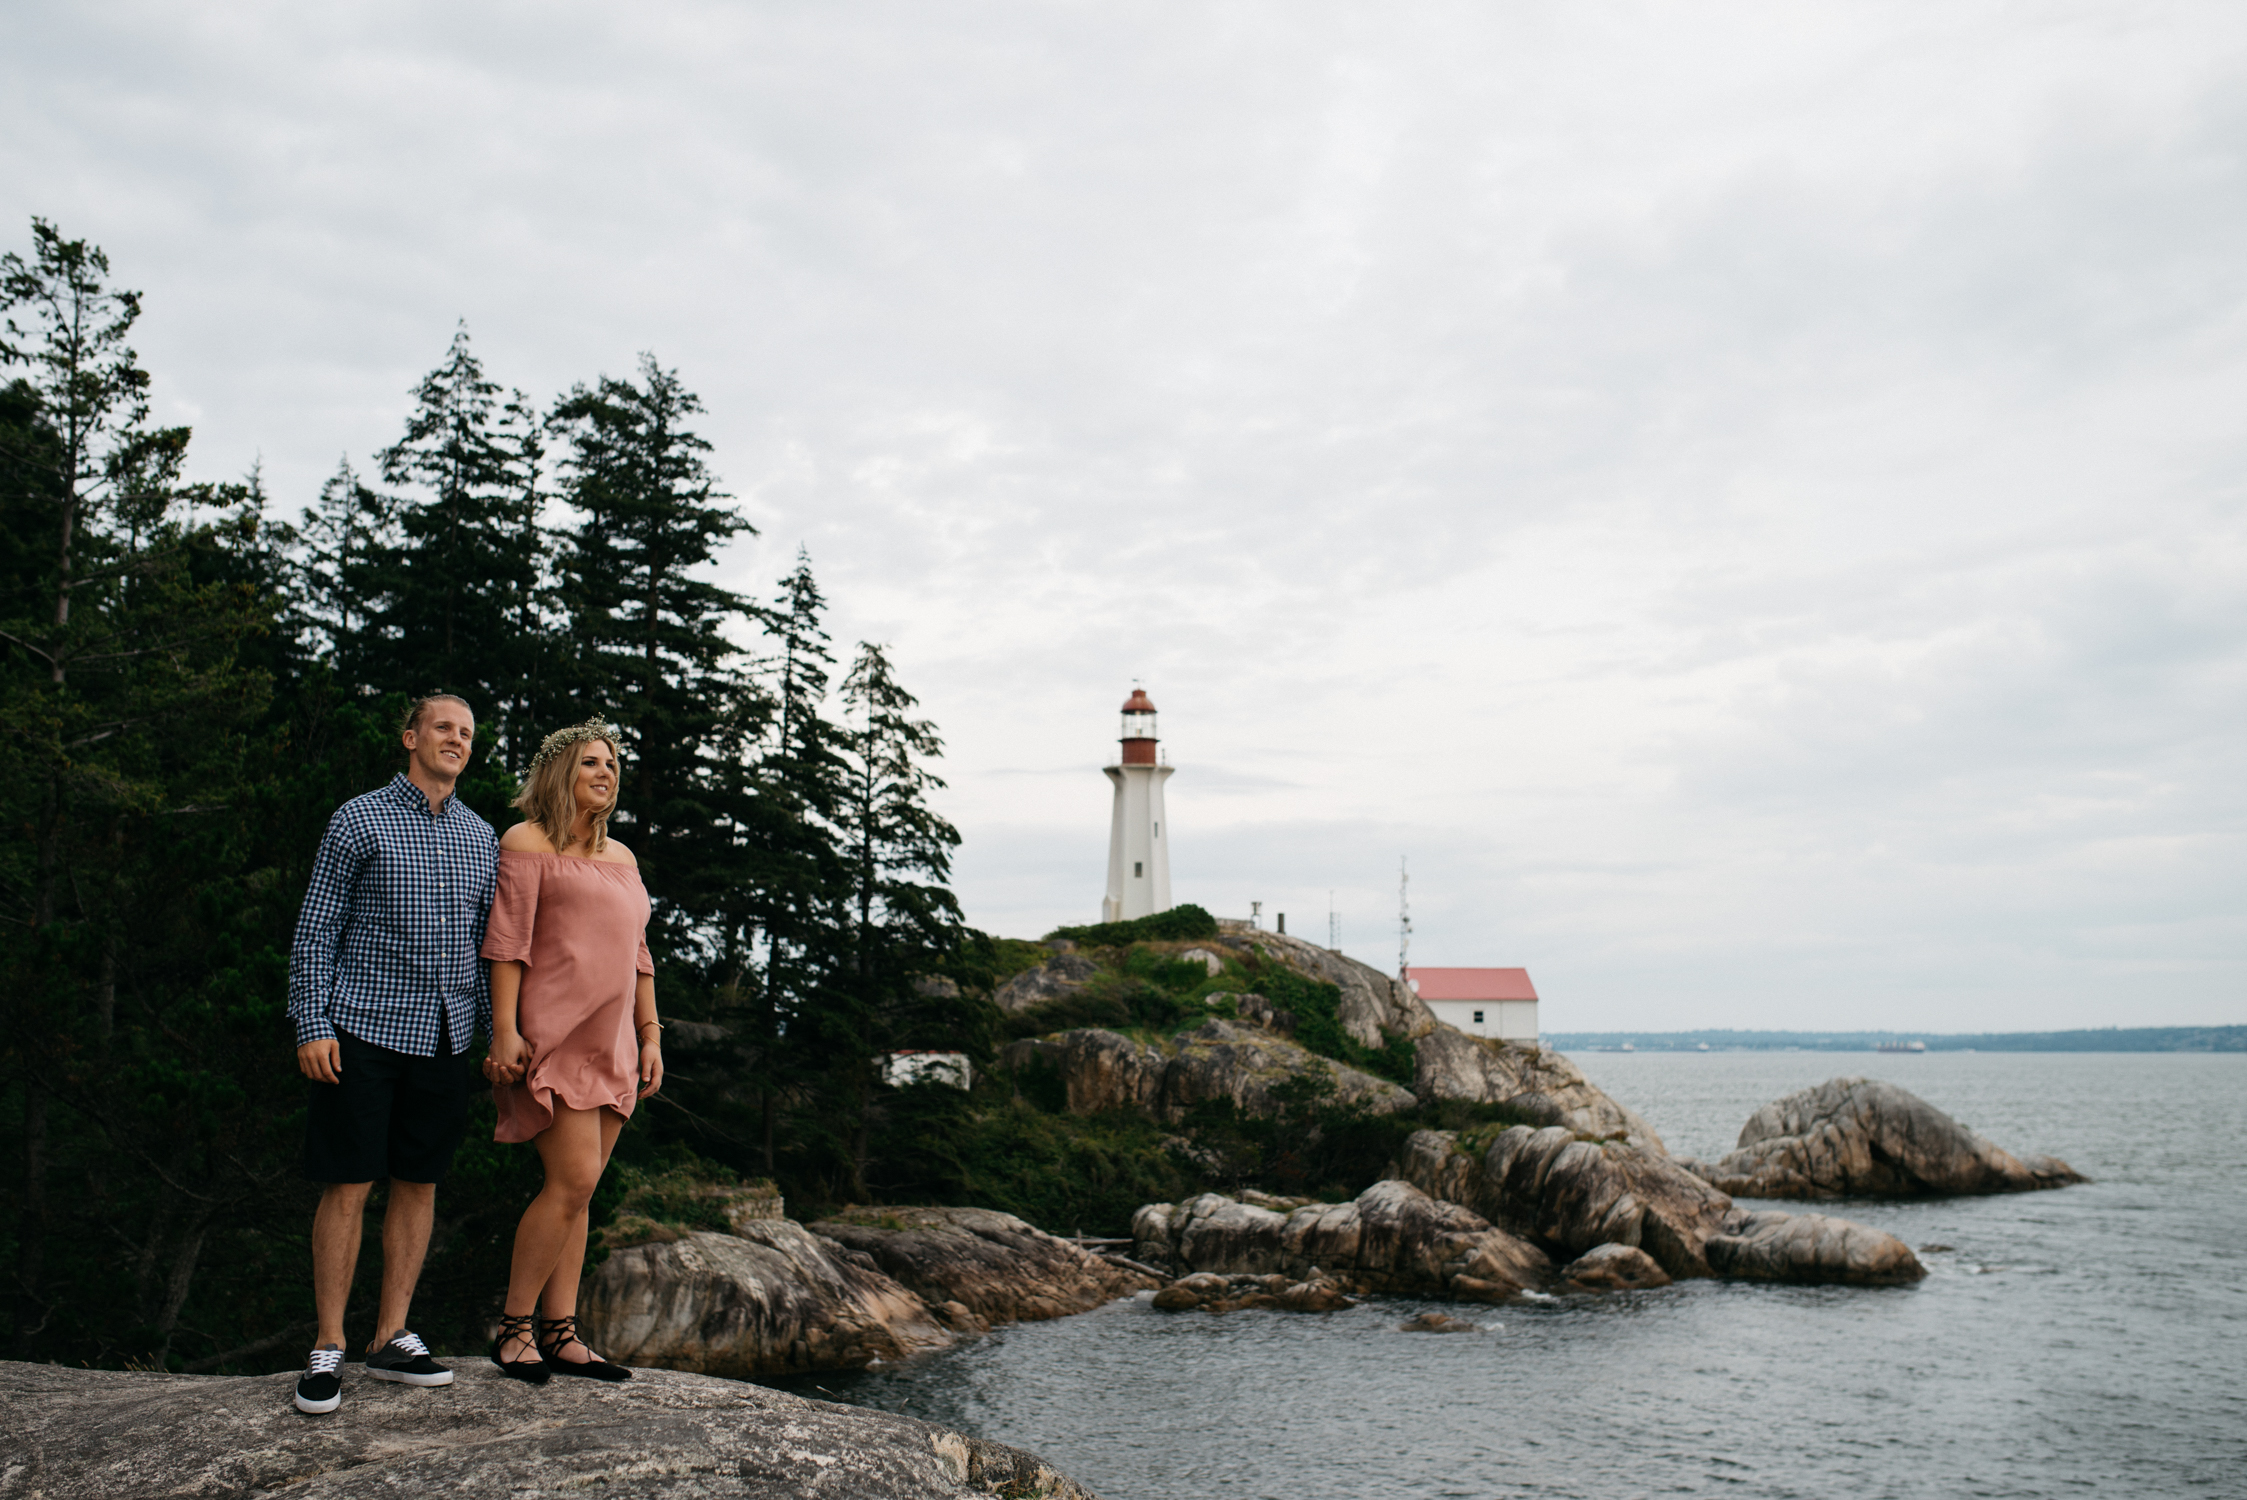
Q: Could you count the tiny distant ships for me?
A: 3